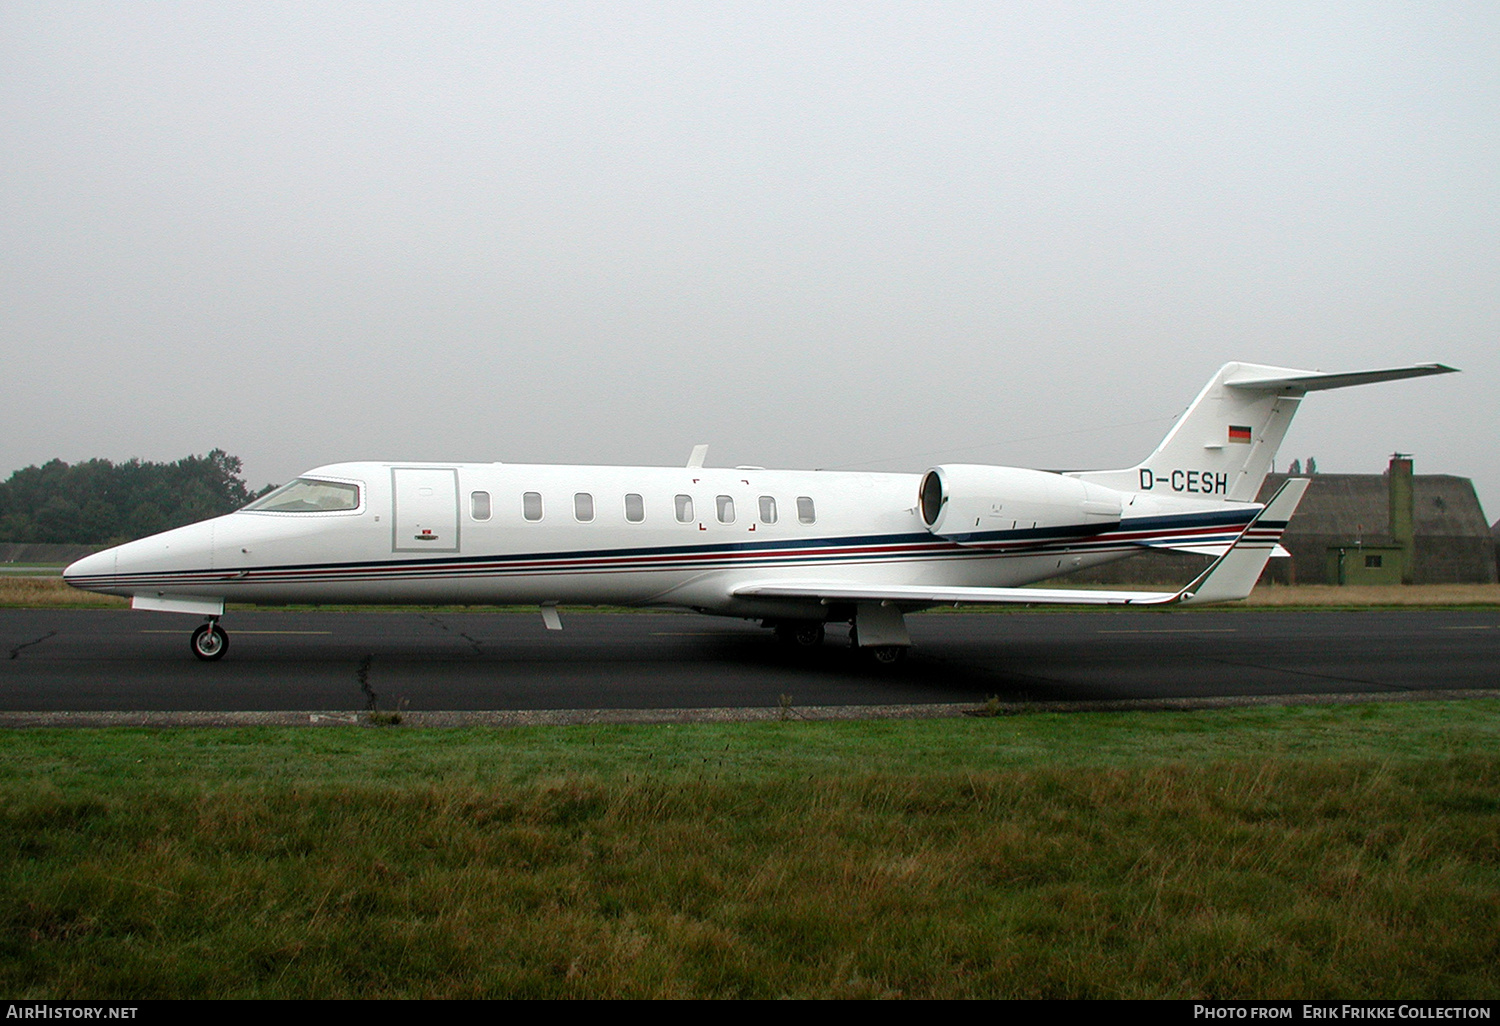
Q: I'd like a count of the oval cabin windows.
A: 8